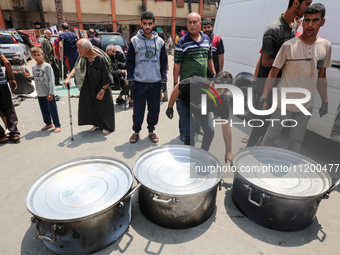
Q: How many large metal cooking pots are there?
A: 3